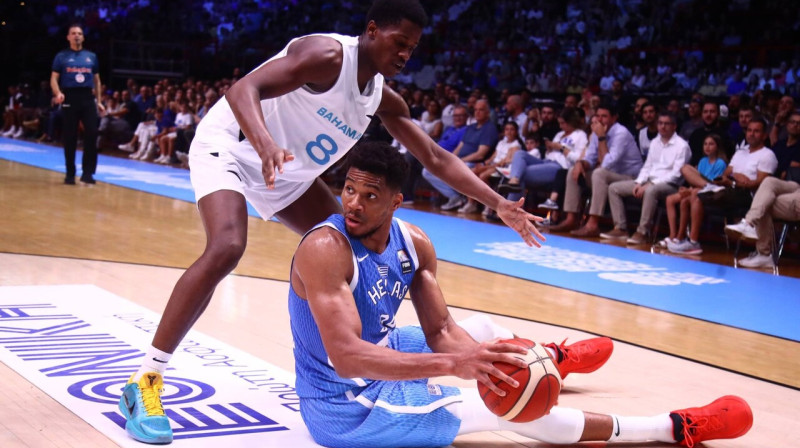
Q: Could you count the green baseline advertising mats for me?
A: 0